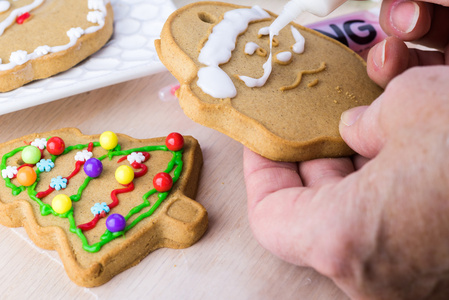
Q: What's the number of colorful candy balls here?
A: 10